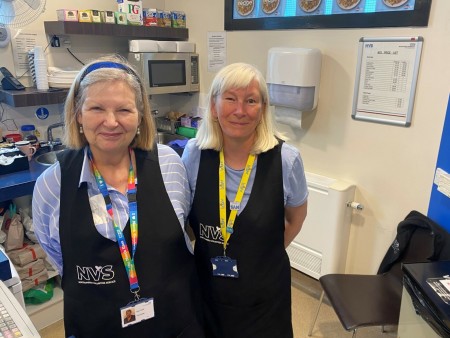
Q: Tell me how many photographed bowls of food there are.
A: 5